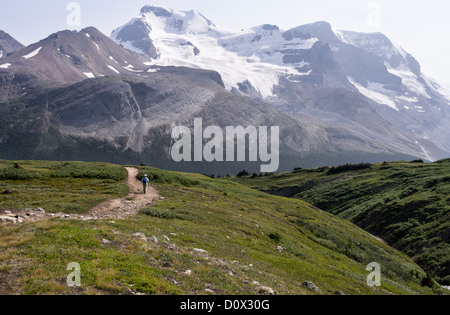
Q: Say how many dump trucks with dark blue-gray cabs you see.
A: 0